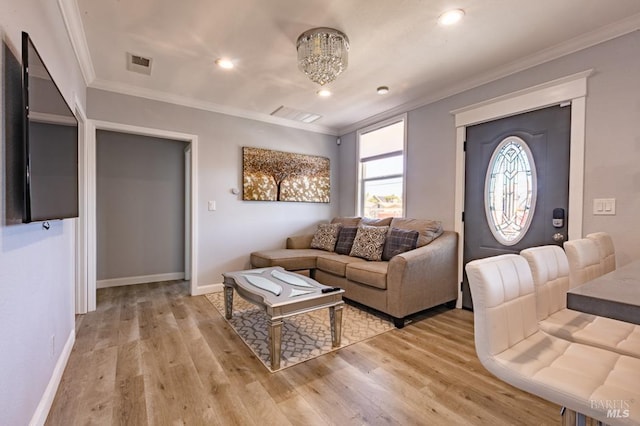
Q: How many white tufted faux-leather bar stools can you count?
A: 4